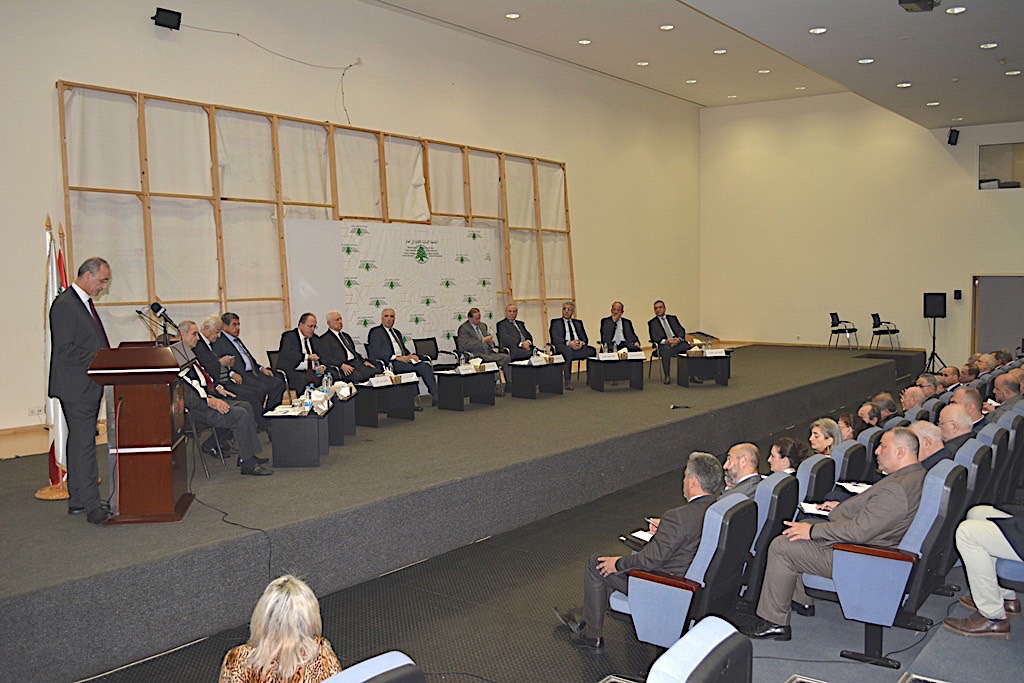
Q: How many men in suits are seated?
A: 11